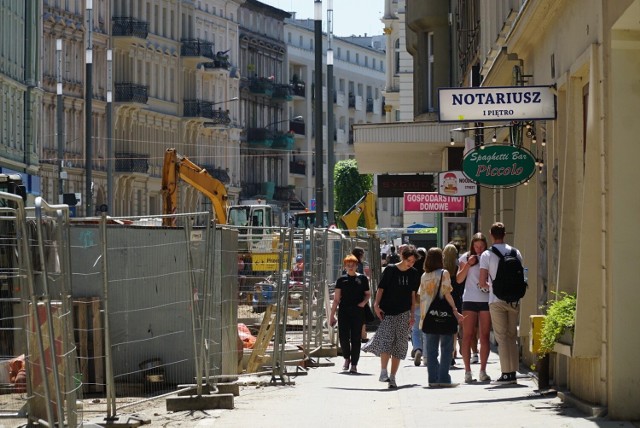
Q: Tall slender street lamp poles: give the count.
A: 5